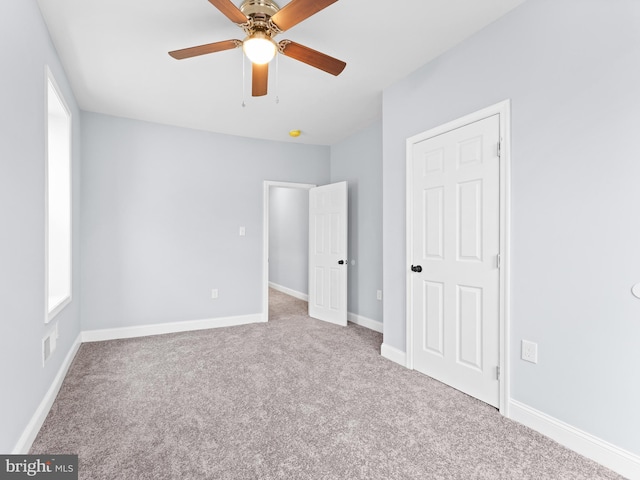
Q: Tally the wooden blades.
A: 5